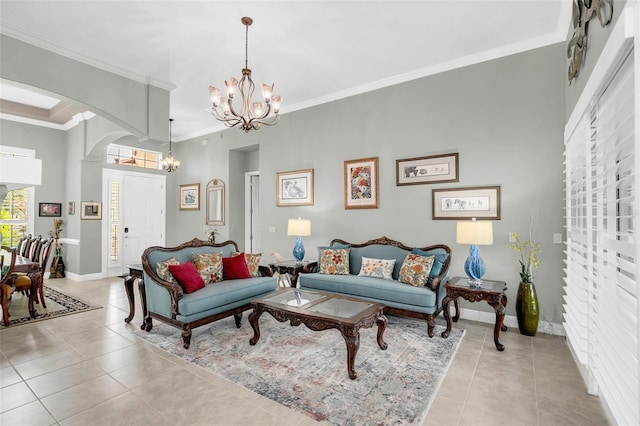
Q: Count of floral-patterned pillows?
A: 6